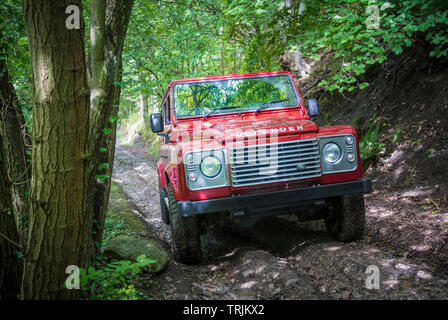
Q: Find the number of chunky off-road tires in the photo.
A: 3